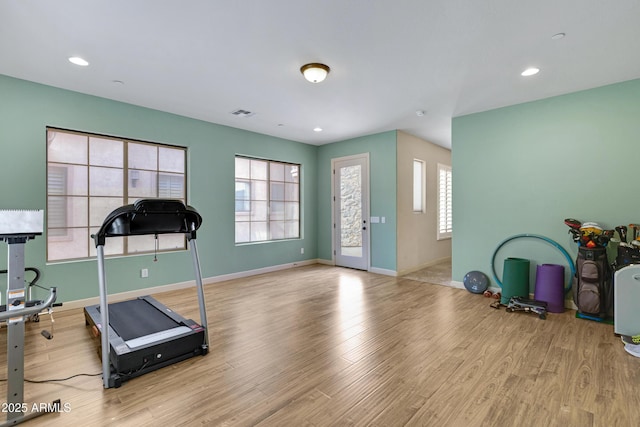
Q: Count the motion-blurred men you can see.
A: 0